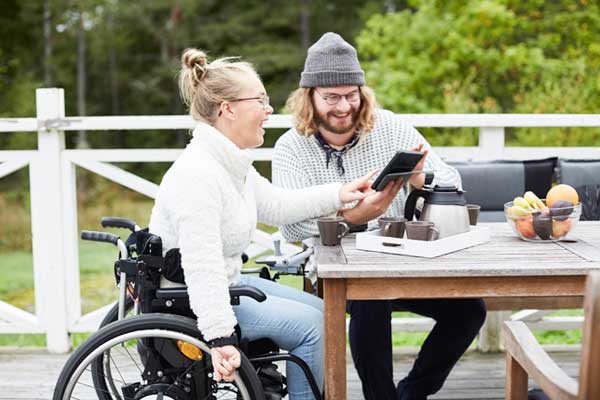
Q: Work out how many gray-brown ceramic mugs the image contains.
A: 4